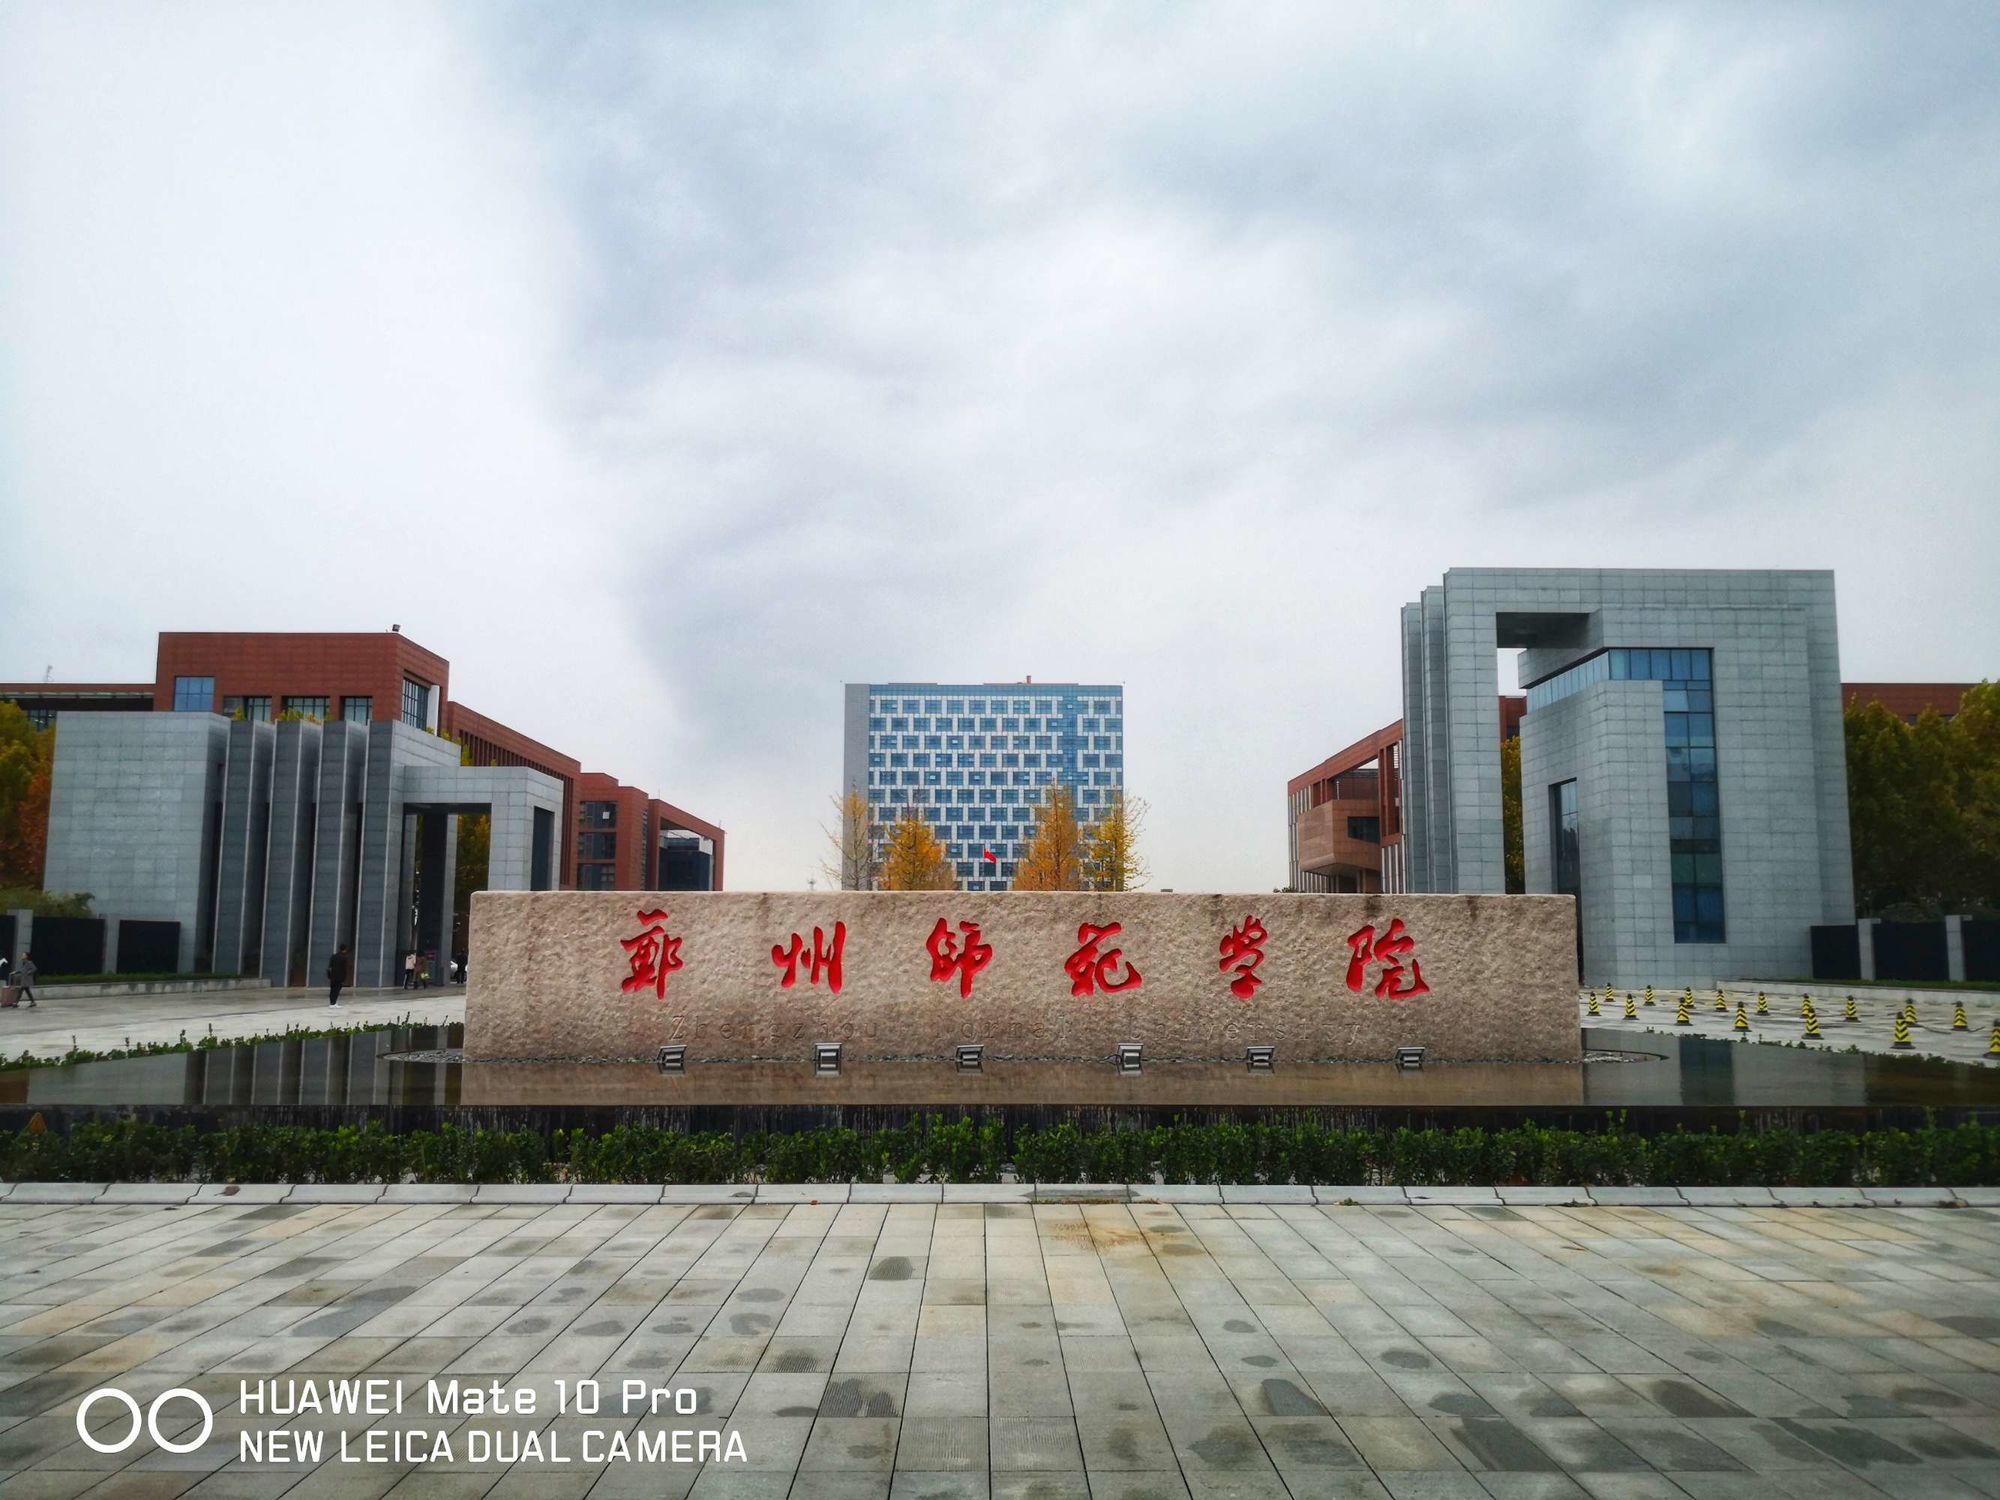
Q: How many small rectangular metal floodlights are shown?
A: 6